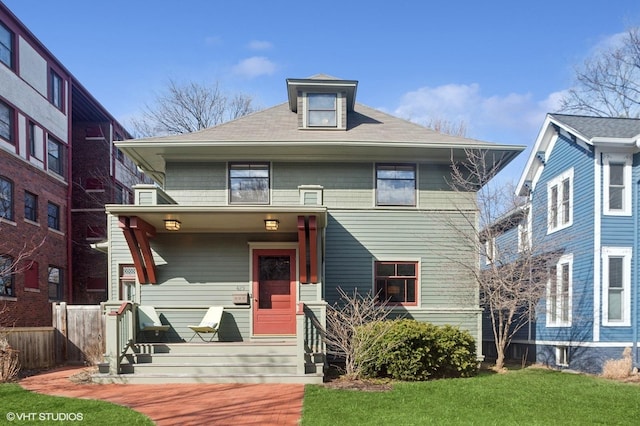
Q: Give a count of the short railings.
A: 2